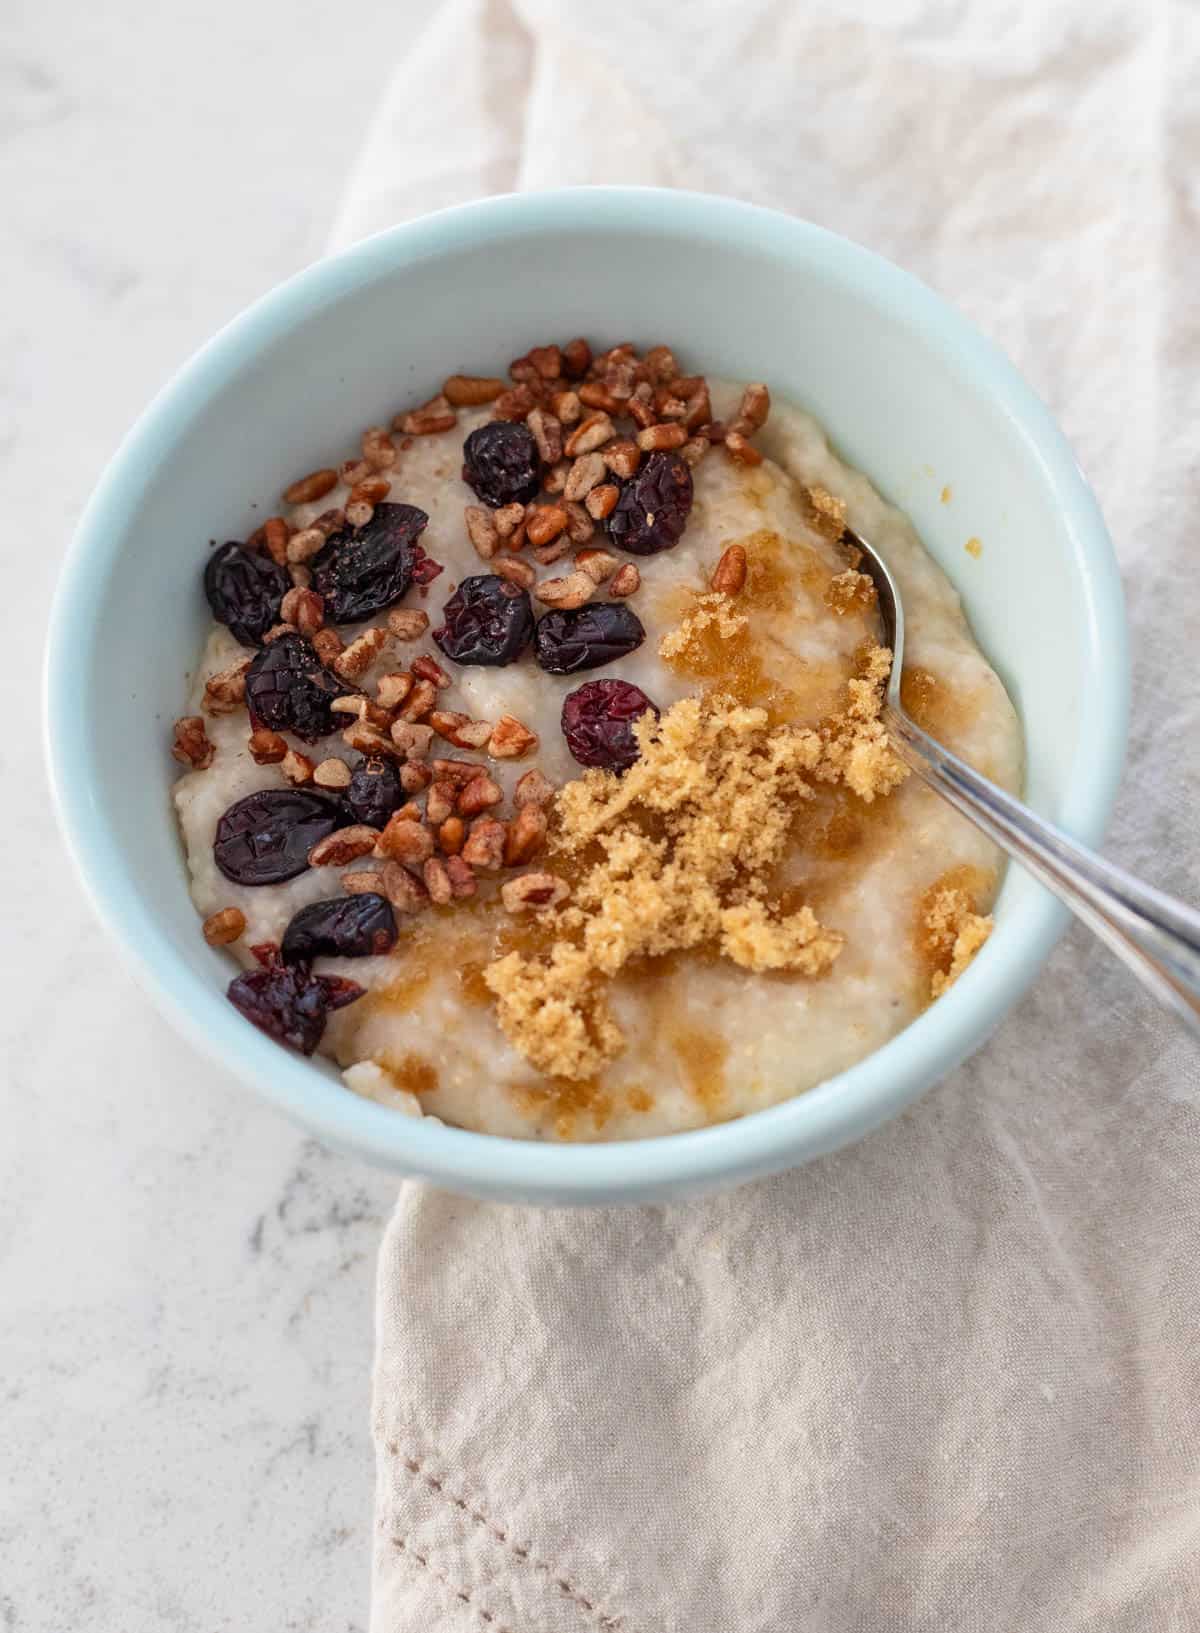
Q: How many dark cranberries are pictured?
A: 12